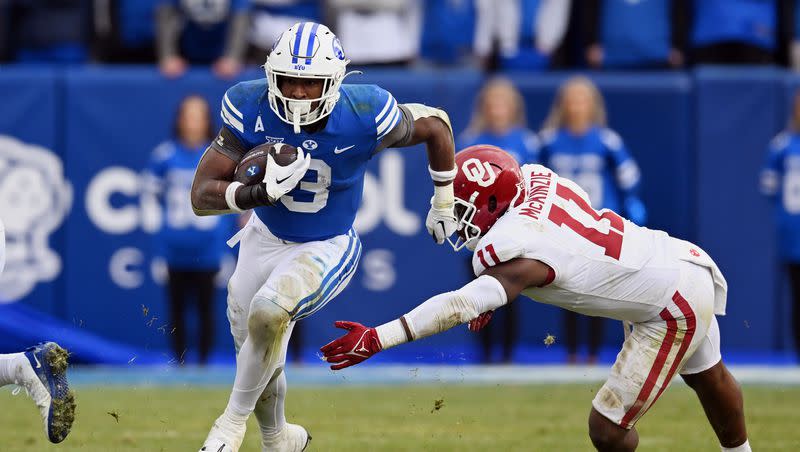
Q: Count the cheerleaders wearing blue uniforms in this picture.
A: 4